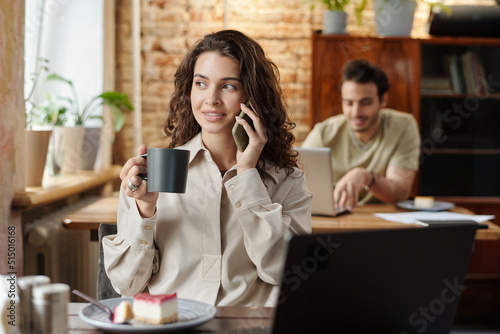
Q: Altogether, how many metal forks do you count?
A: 1